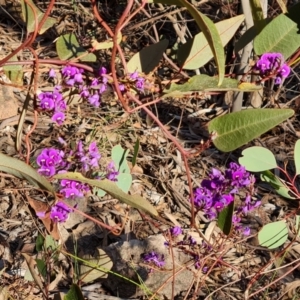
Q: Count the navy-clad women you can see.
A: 0